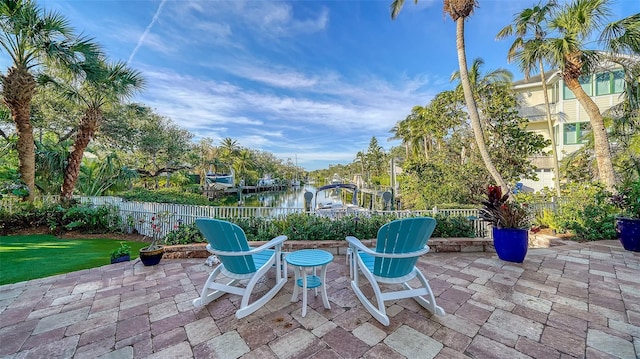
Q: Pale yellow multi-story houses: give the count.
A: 1